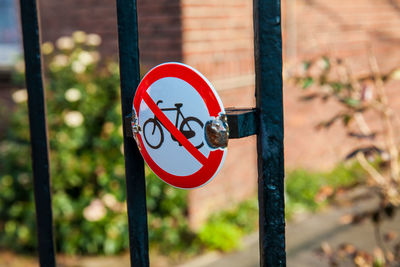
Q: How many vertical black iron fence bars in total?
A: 3